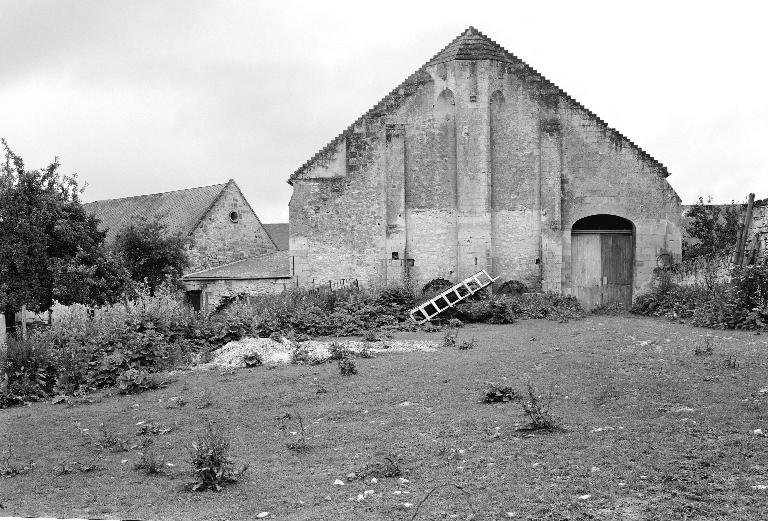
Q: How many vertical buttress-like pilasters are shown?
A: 3